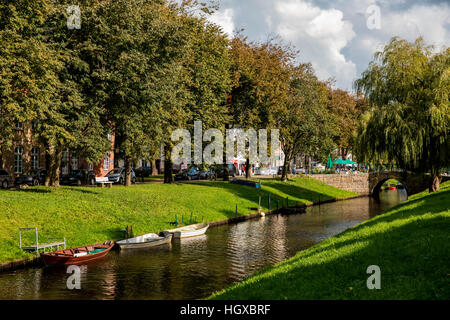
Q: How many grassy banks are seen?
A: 2